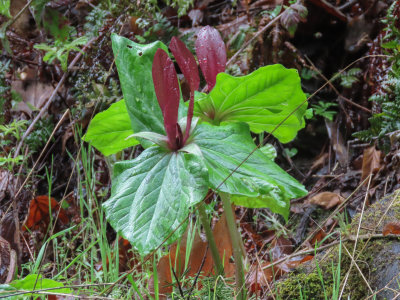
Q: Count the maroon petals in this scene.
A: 3